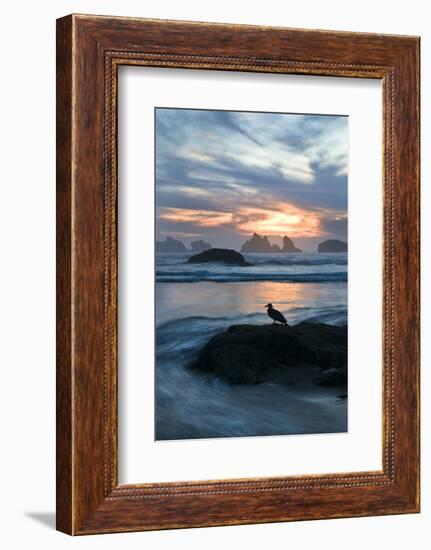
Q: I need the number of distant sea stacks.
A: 5